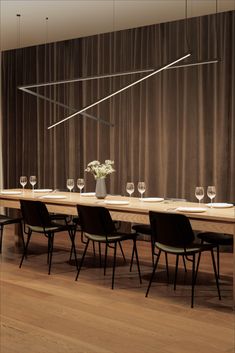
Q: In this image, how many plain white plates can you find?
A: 8